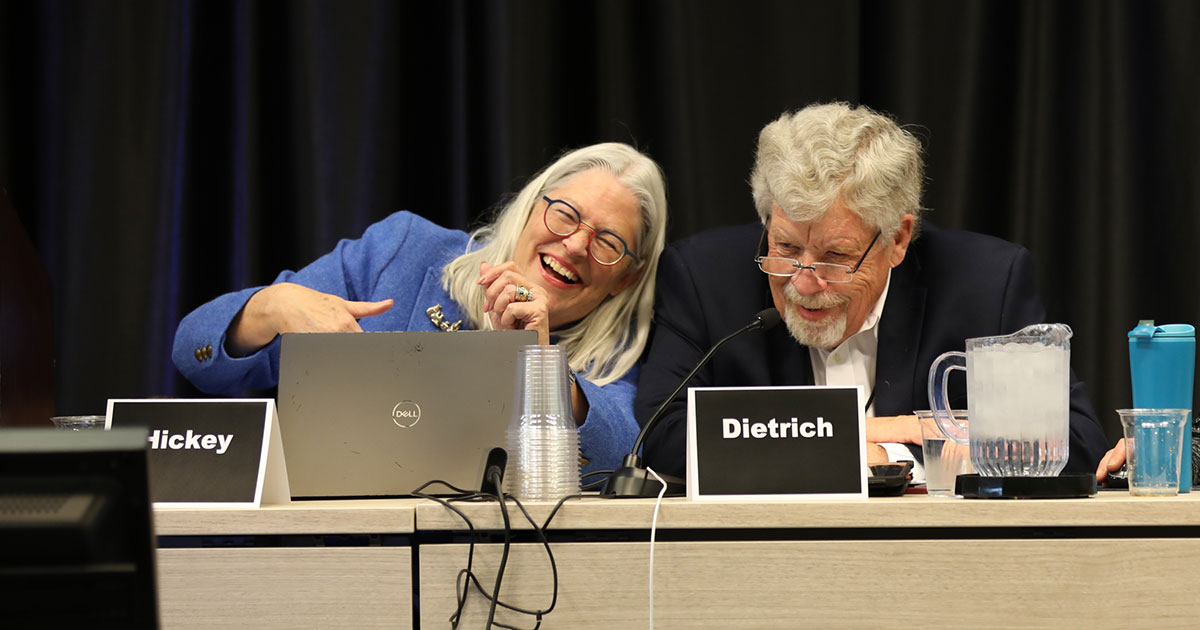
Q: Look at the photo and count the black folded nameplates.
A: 2